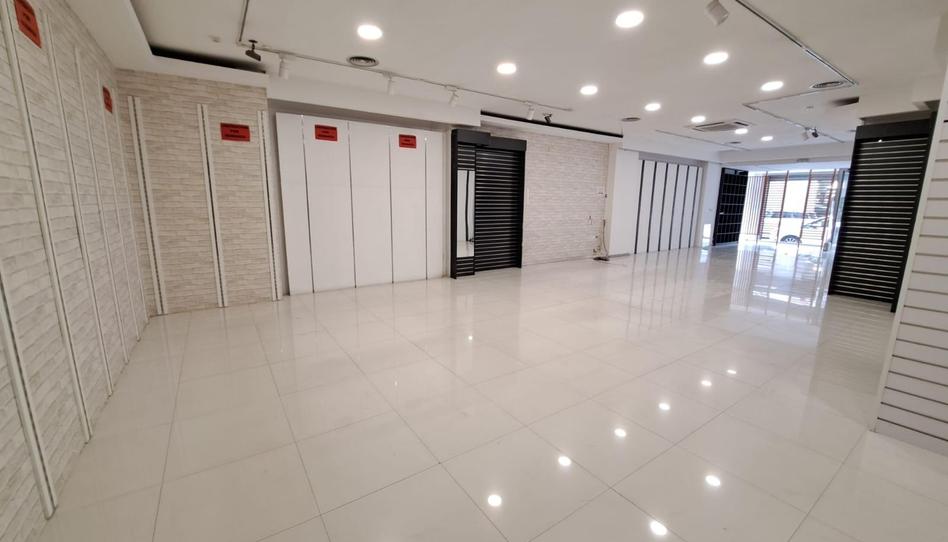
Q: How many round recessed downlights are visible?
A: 10